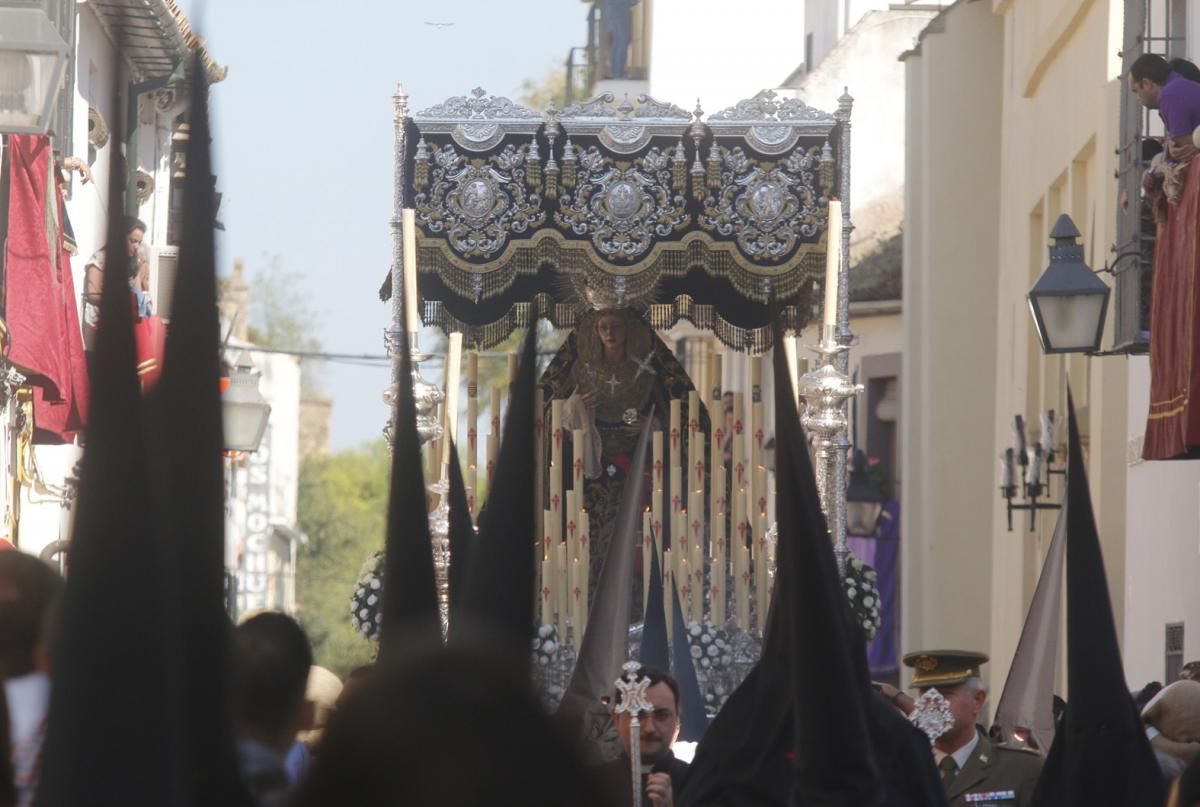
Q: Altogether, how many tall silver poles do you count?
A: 2